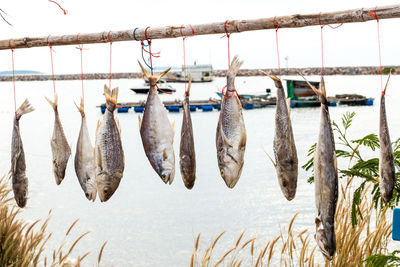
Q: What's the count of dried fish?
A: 10